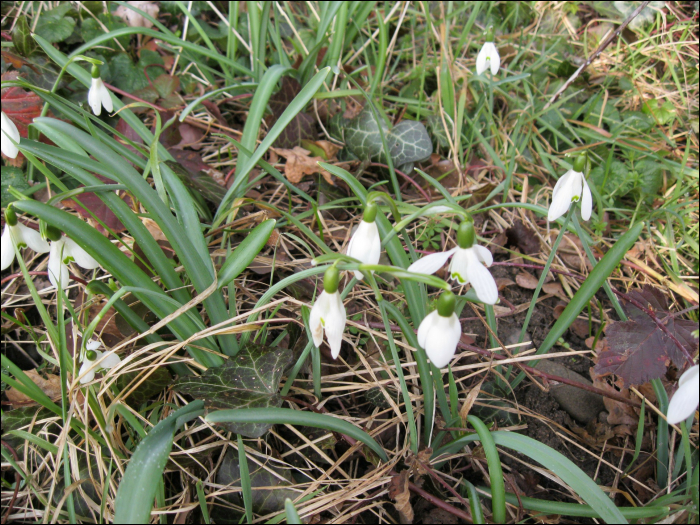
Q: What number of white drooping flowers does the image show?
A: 12